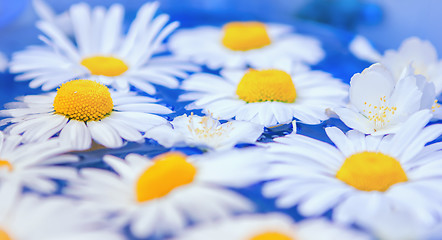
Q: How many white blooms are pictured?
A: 12